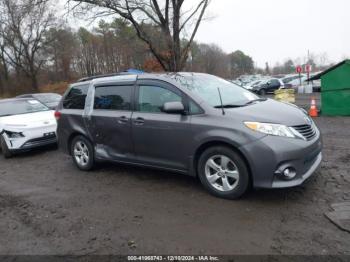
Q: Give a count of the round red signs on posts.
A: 2